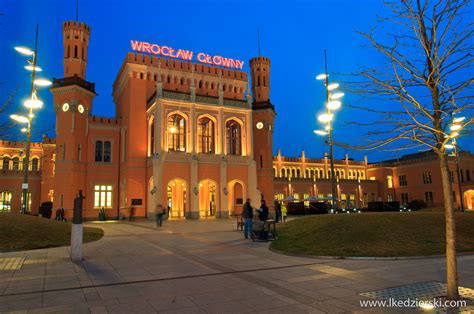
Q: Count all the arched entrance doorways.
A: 3